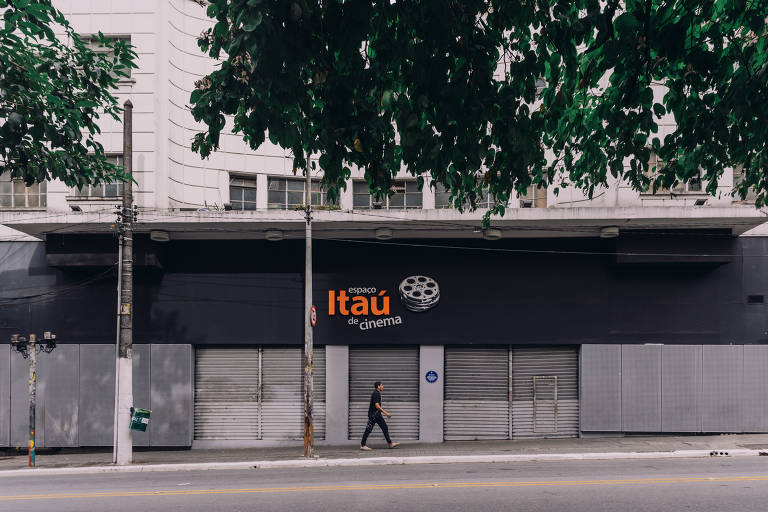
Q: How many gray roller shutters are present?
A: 5